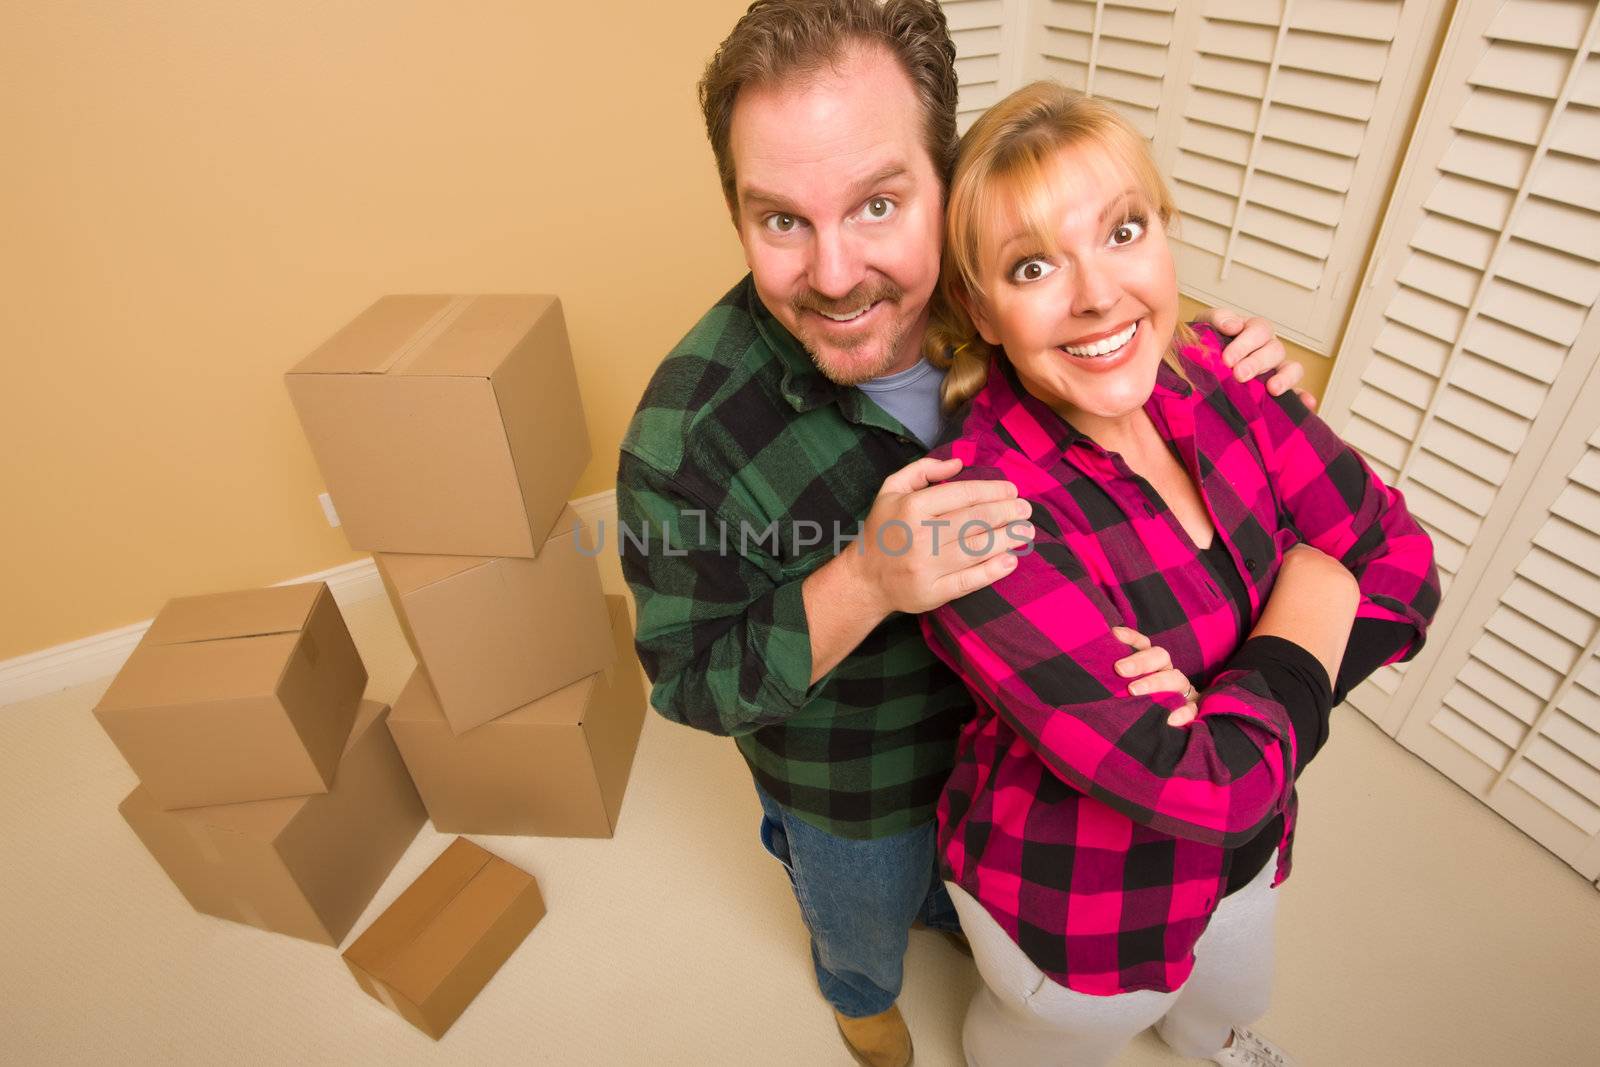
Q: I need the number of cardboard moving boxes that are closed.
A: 6